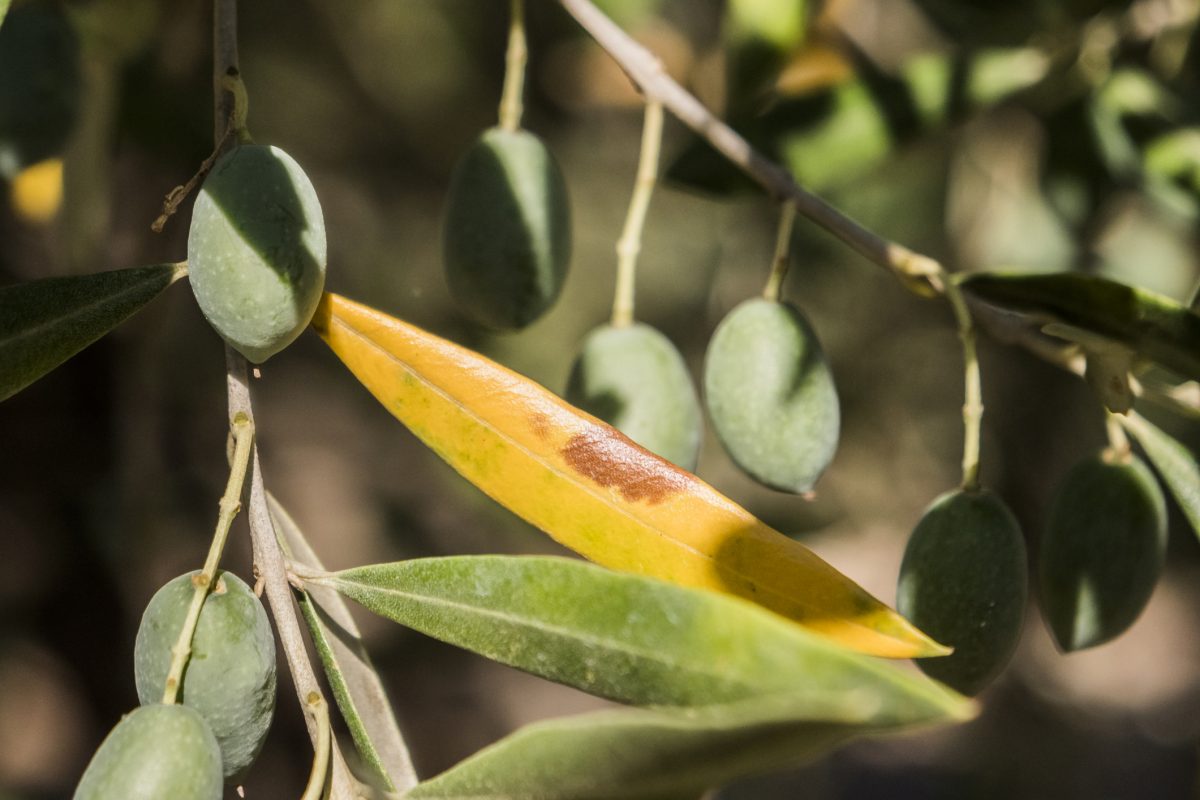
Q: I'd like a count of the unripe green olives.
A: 8